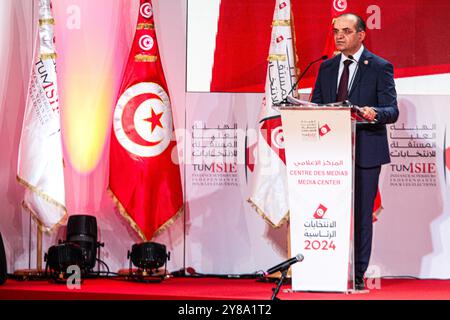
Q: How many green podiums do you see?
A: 0